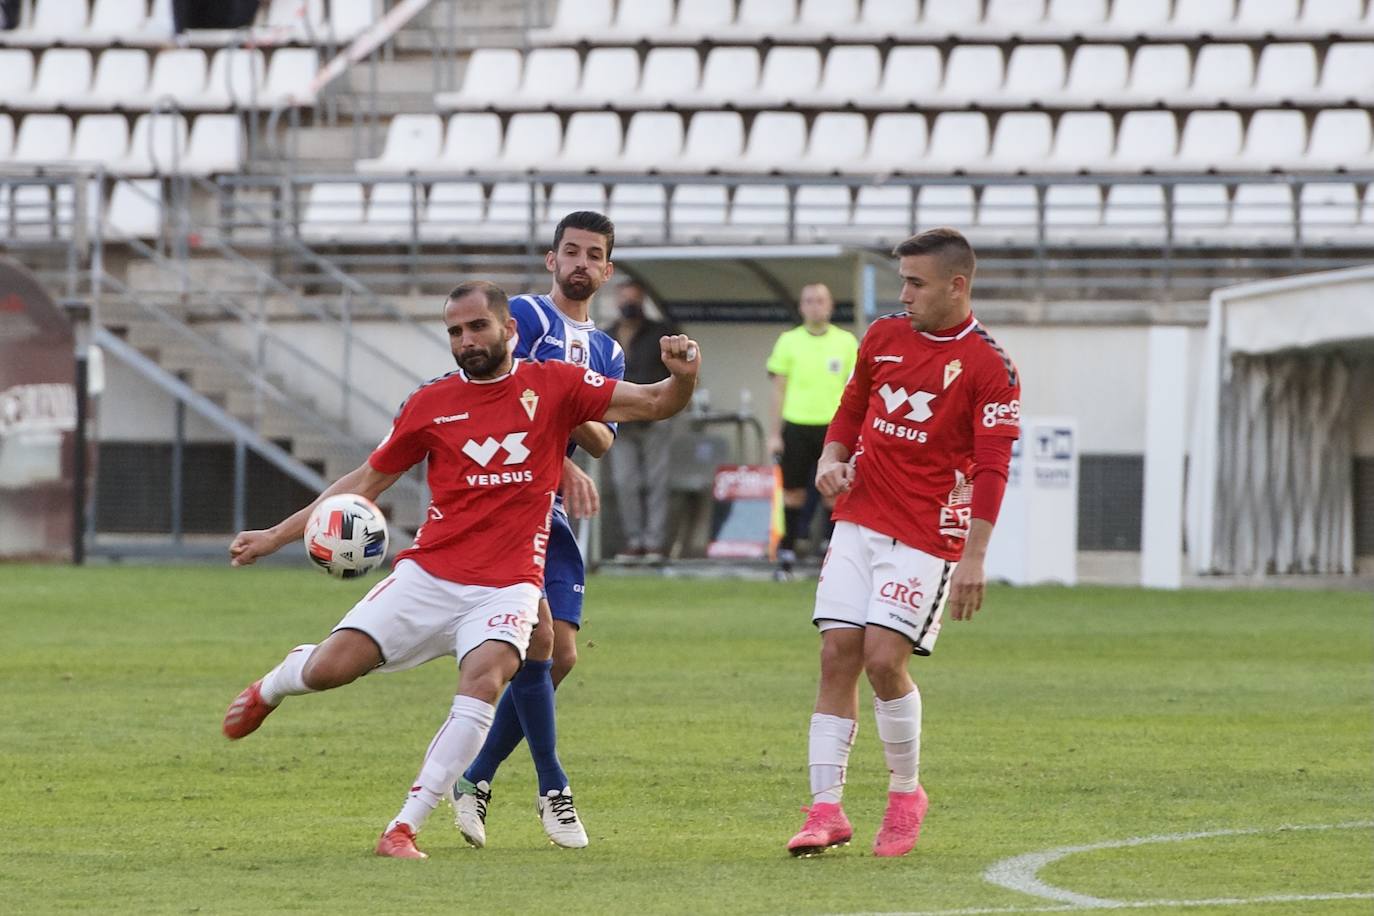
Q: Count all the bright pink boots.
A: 2